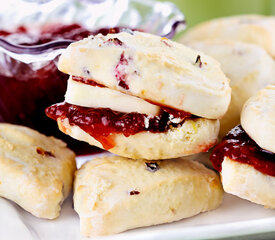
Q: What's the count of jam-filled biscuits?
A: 2